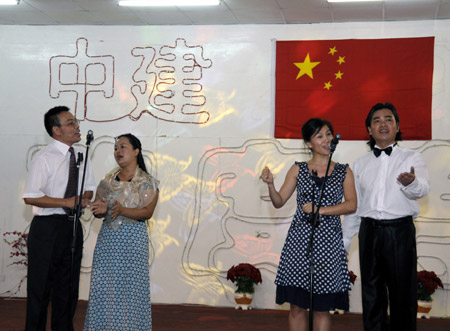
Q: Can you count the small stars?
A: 4